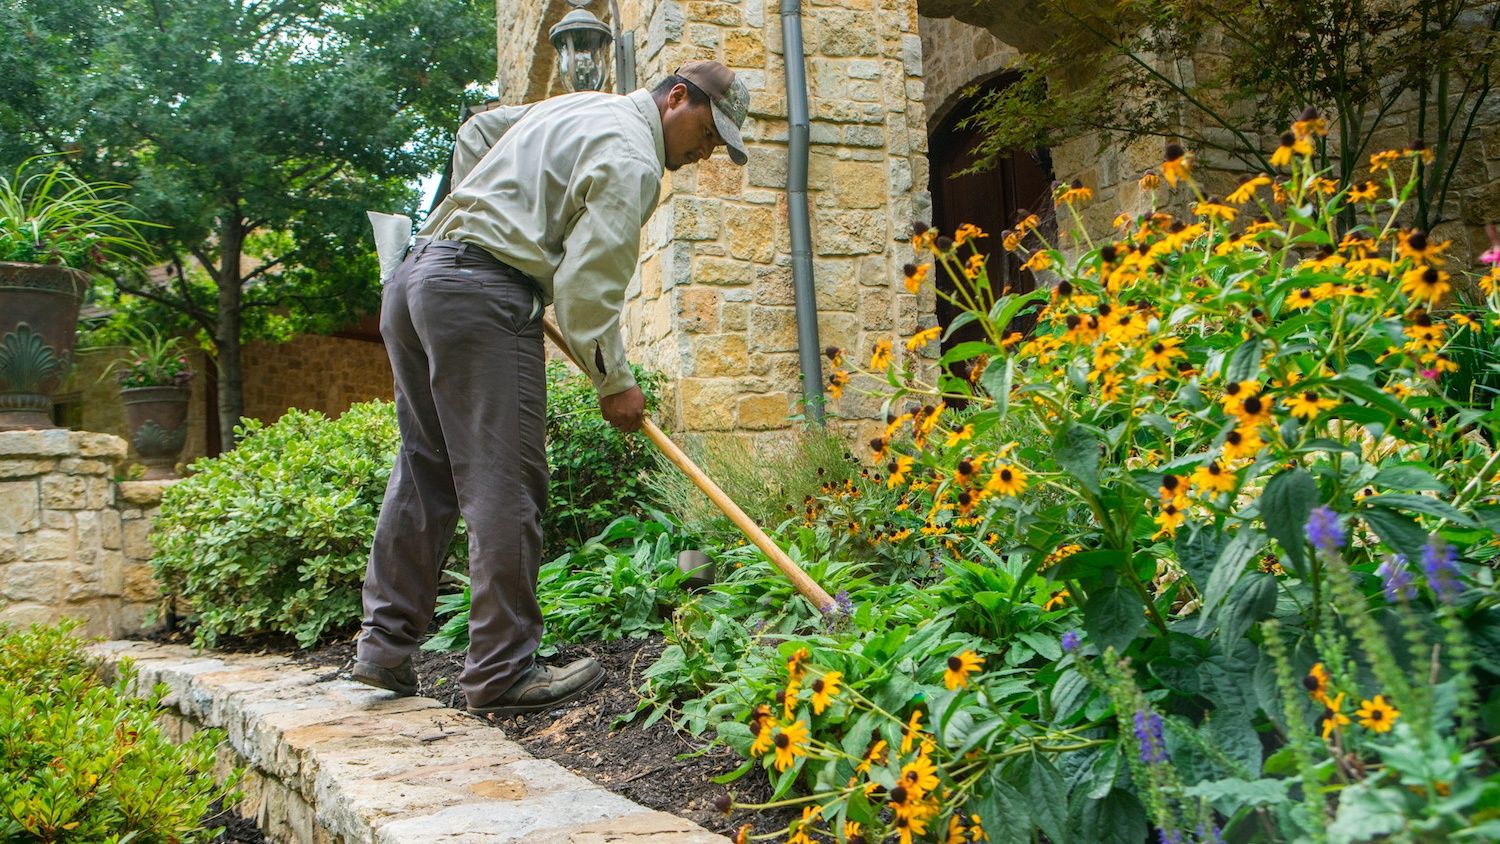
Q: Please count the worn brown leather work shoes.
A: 2